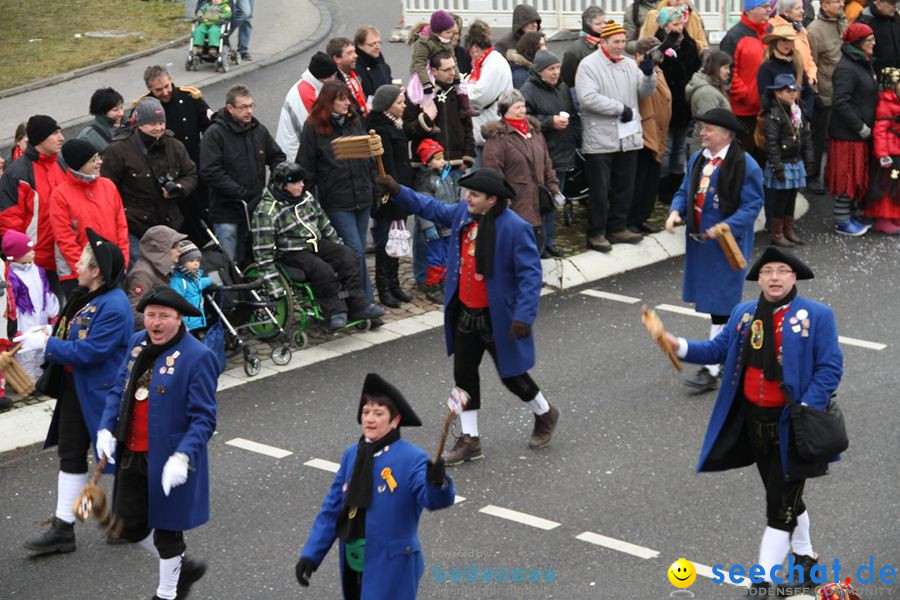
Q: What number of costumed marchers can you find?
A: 6